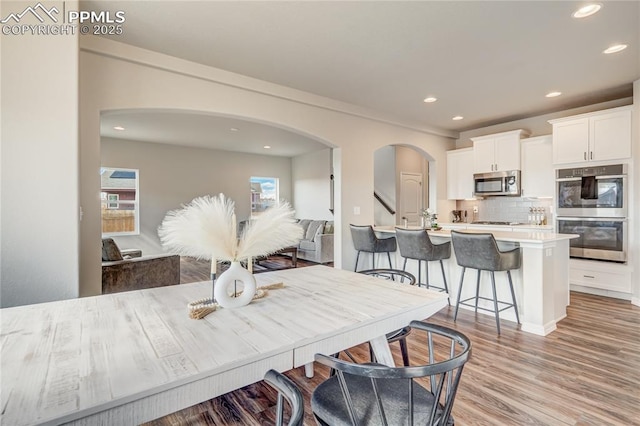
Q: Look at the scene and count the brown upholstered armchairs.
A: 1